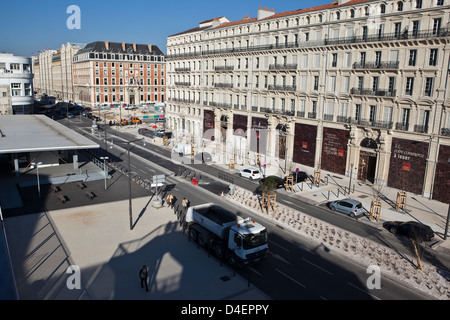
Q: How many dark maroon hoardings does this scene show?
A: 7